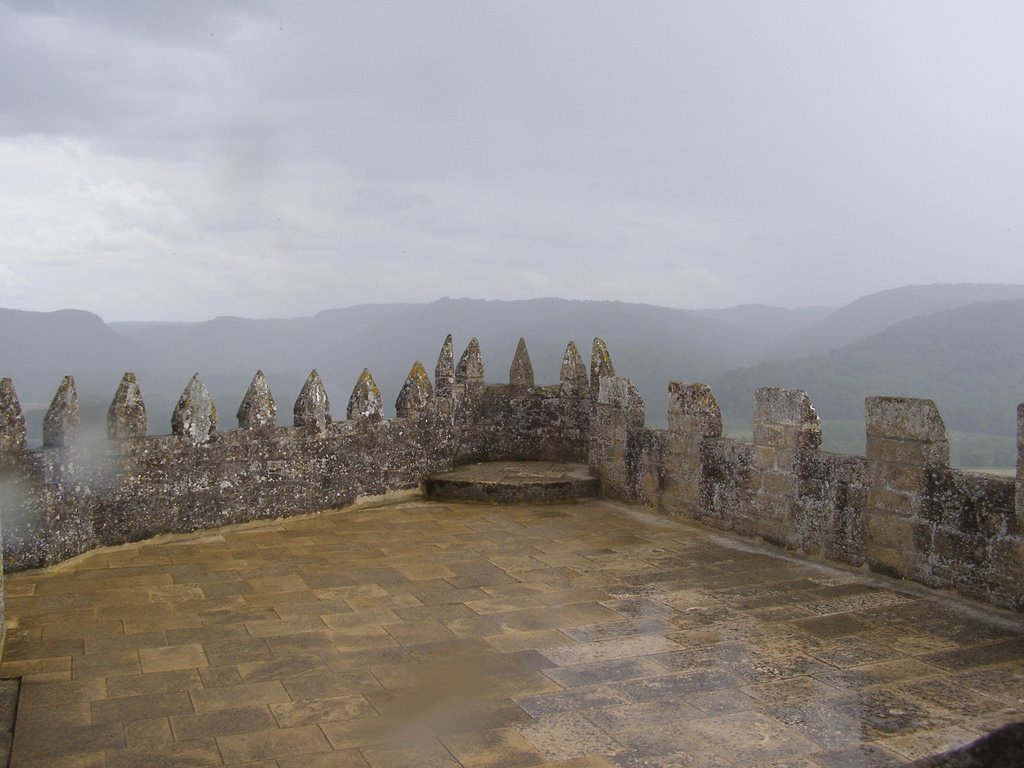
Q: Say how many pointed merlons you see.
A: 13